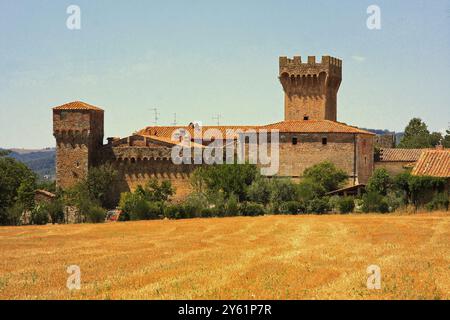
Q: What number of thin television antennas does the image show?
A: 3